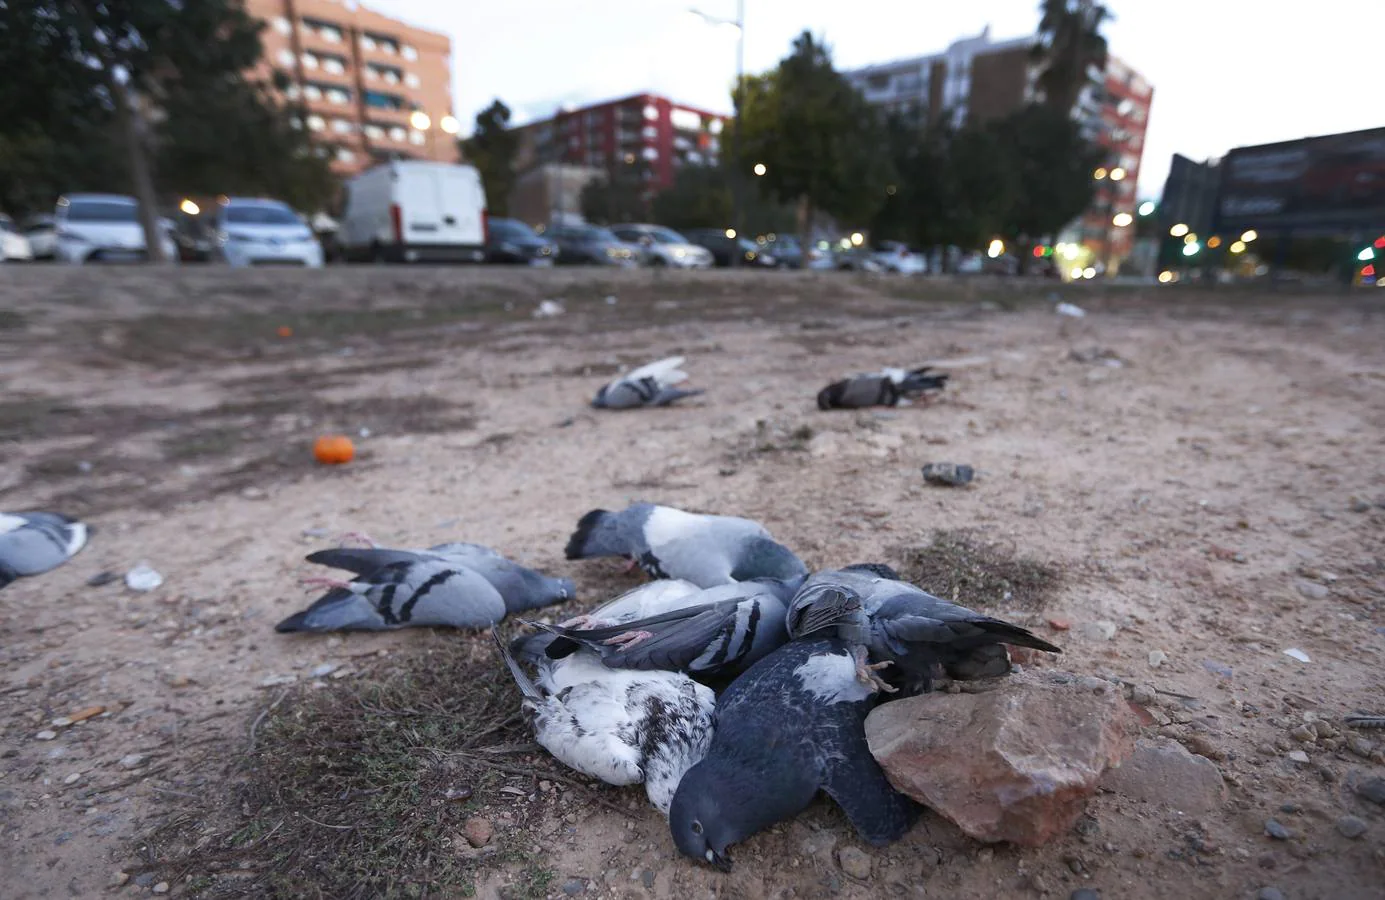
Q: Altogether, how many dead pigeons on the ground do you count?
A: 9